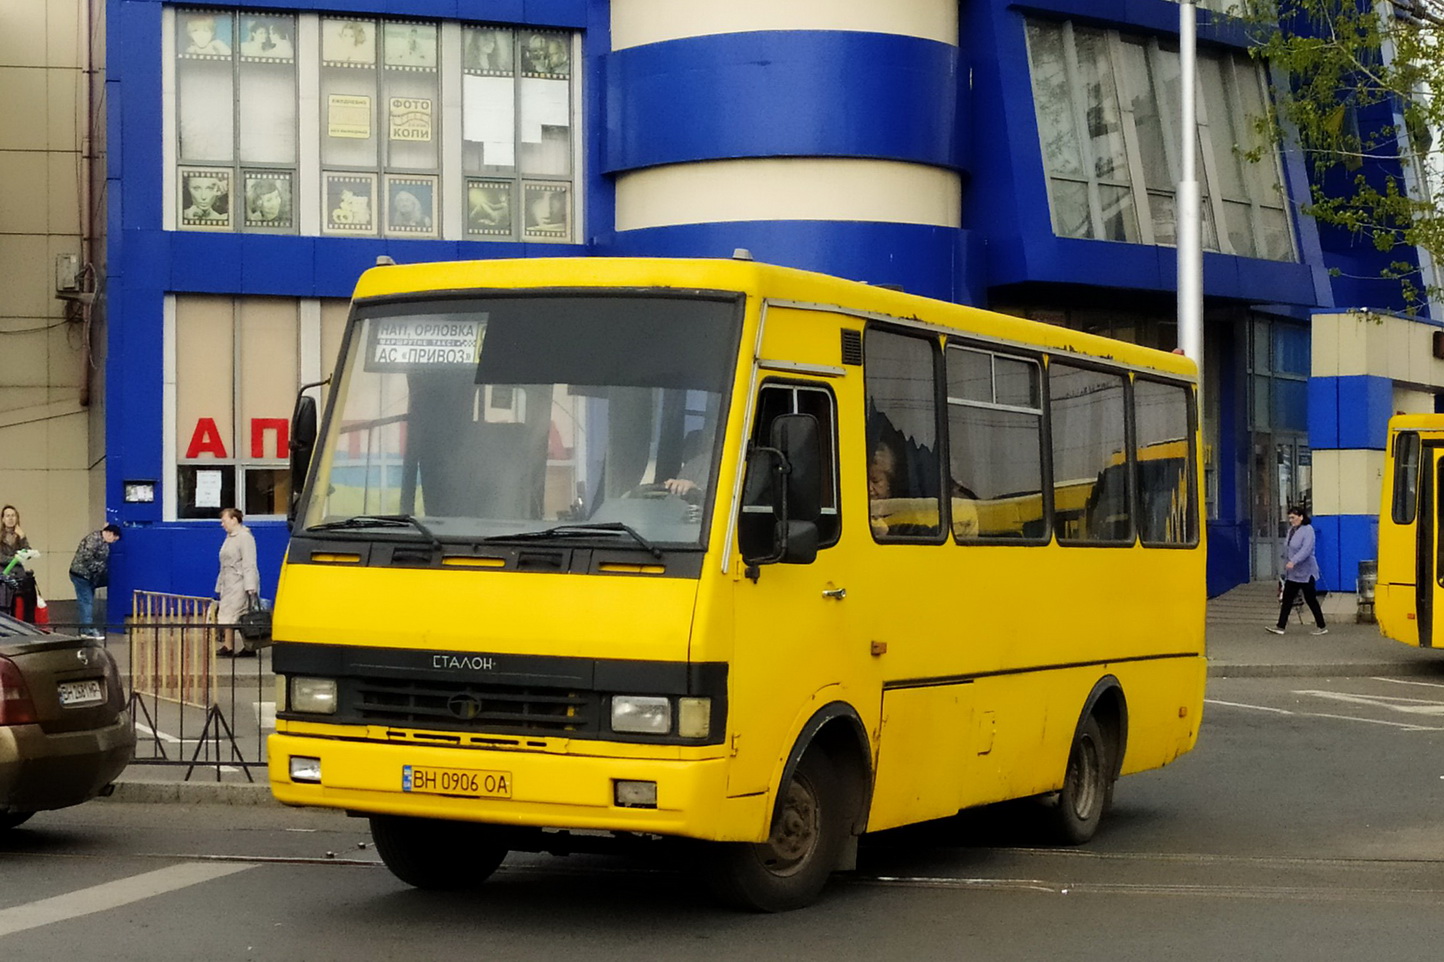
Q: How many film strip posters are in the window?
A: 12